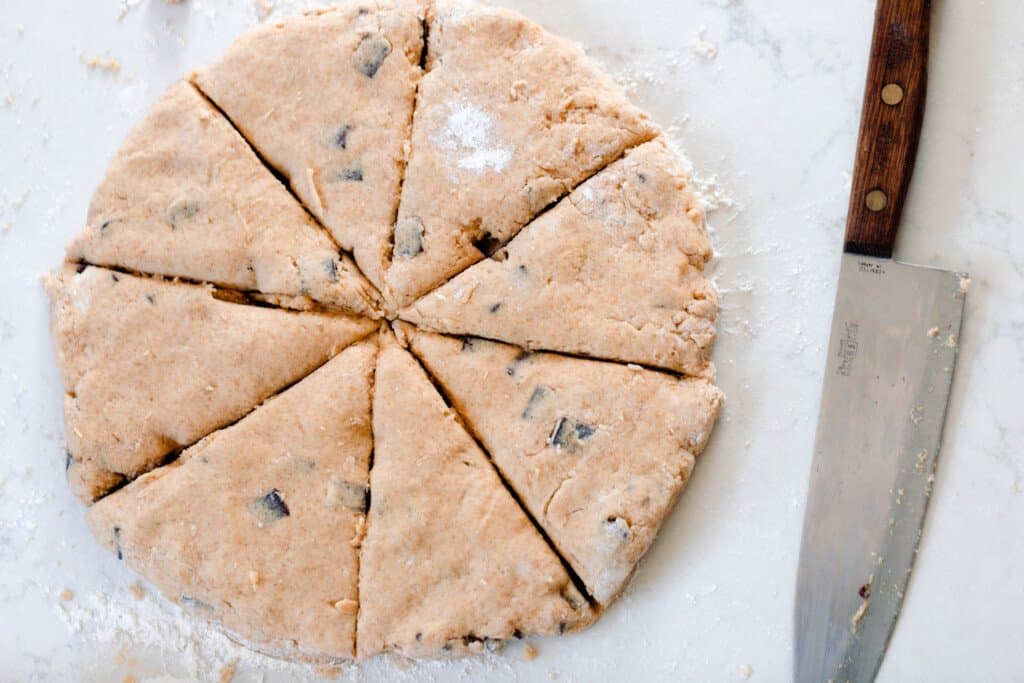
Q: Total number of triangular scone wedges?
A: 8